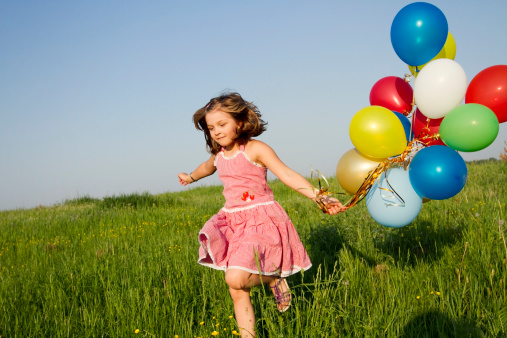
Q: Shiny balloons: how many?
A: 12